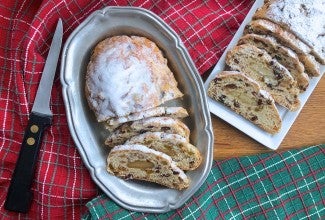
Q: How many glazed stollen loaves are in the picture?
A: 2